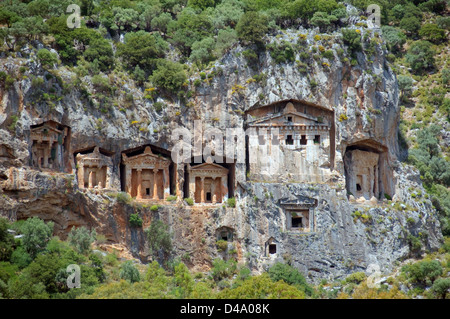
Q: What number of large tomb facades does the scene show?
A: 6